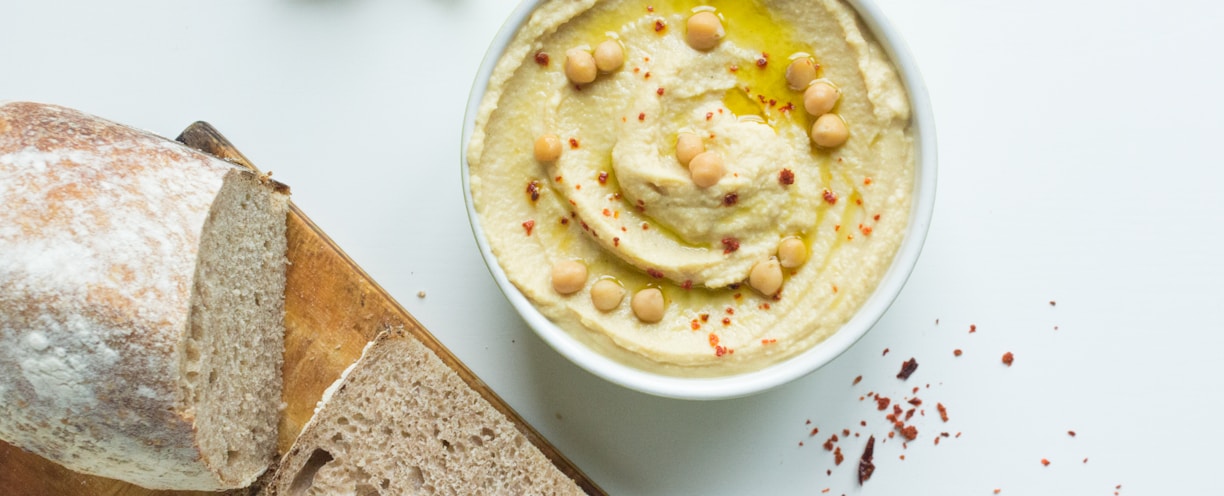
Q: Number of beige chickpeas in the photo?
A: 14